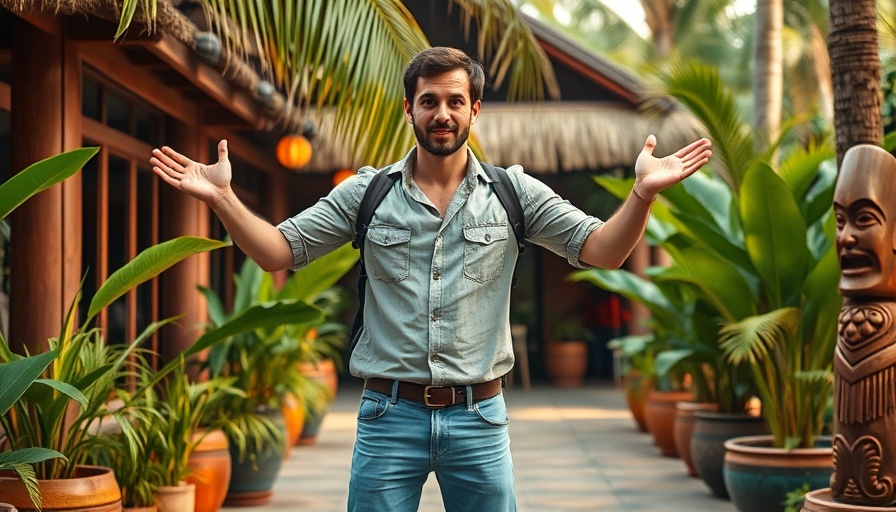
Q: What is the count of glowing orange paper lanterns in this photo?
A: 2